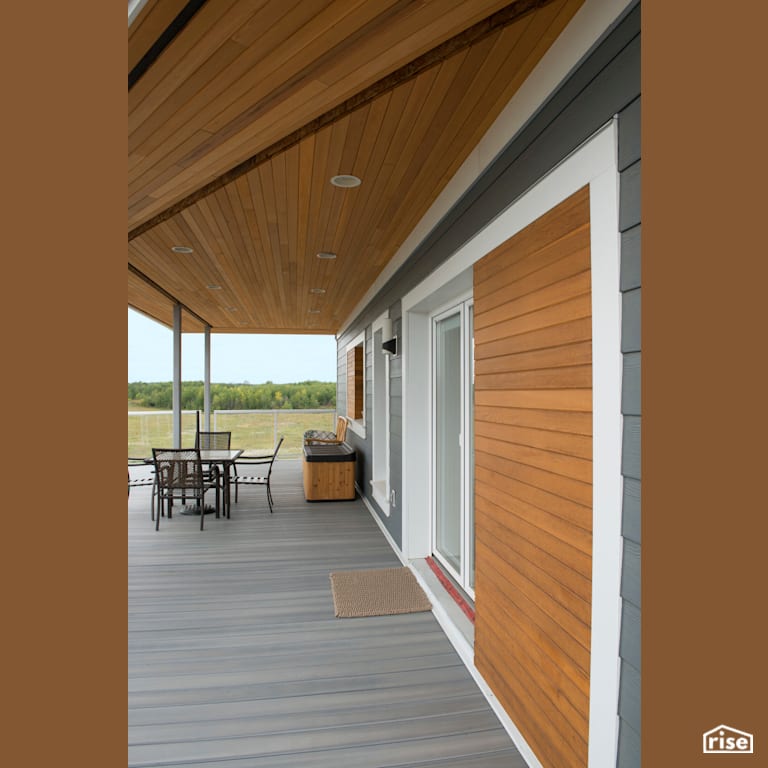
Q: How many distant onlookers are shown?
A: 0